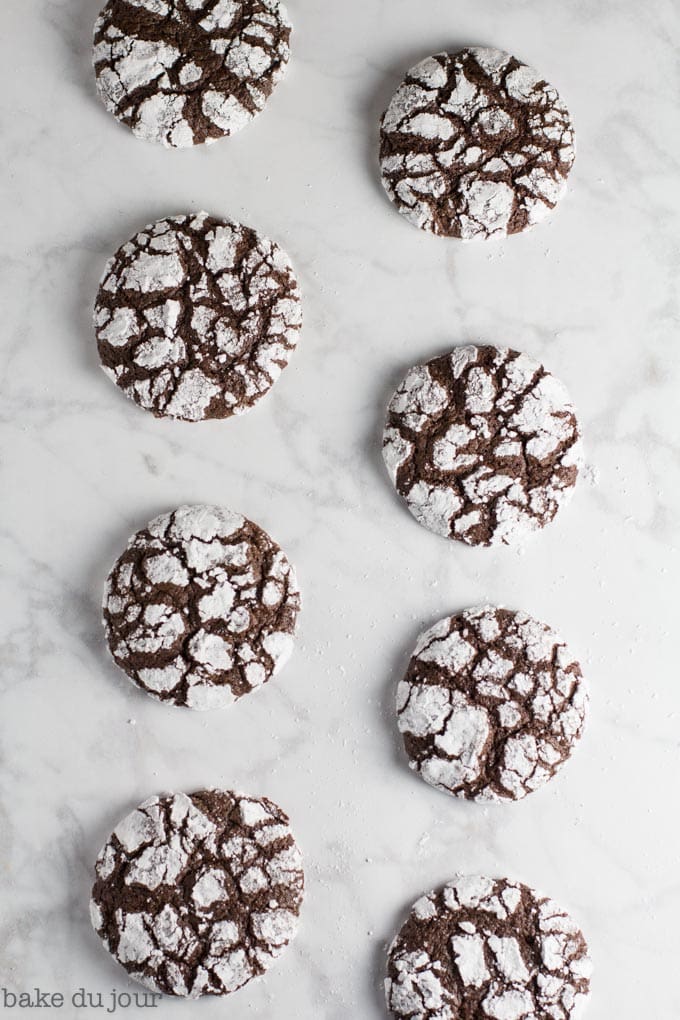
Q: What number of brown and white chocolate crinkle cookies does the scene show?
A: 8